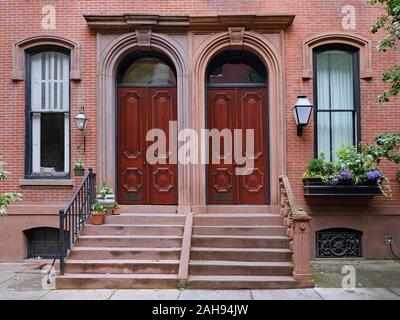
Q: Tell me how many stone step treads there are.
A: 12